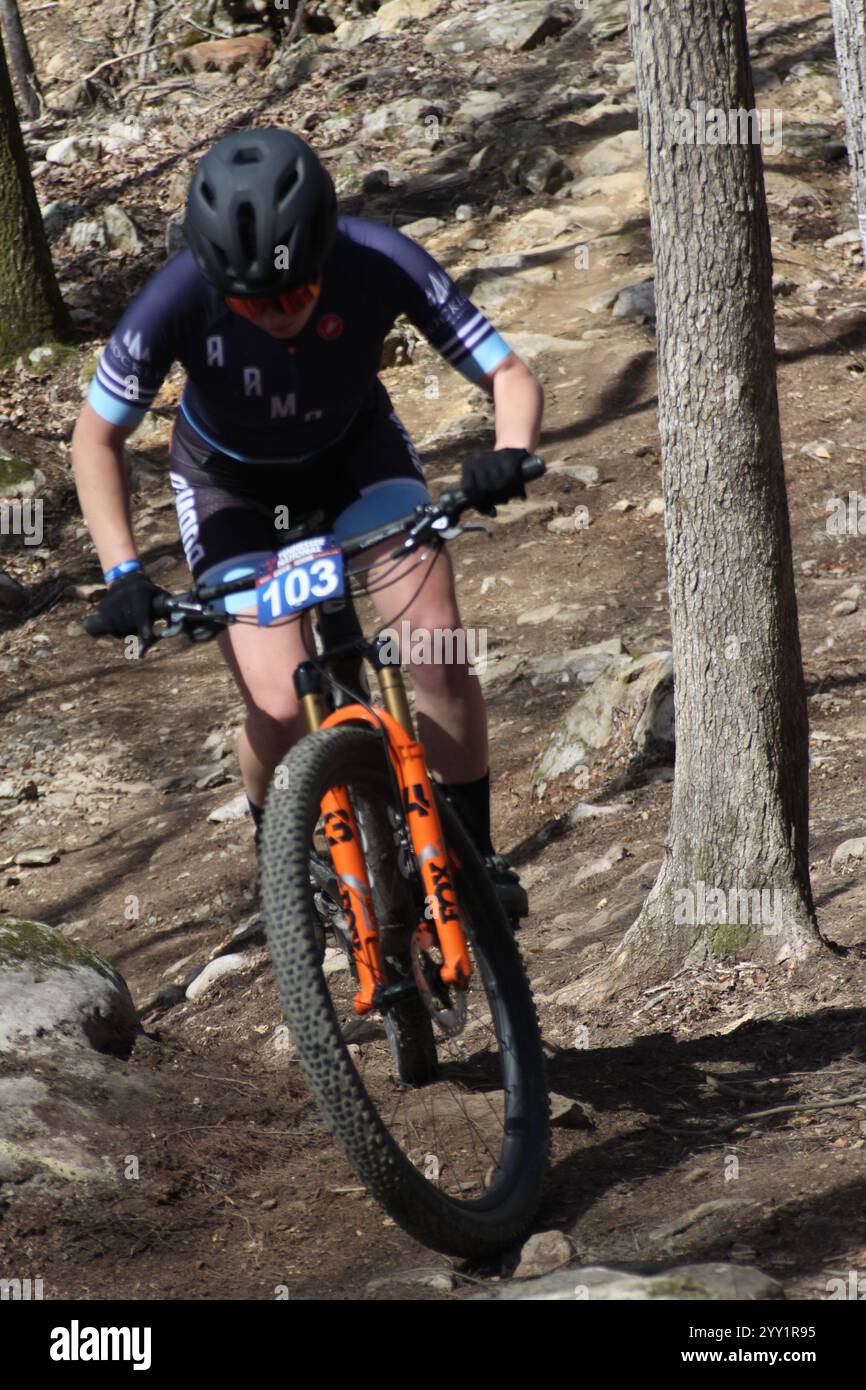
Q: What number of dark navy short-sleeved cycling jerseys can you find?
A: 1